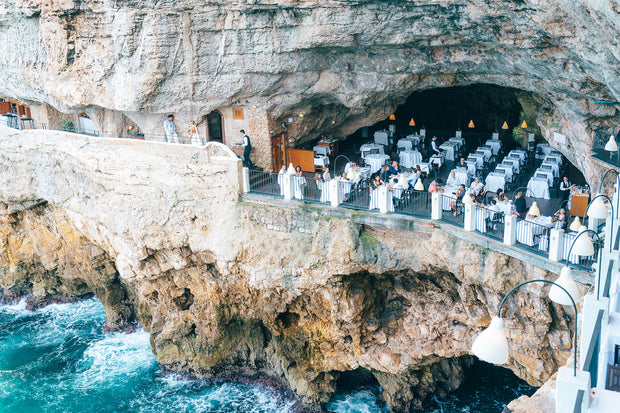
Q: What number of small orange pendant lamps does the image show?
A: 5